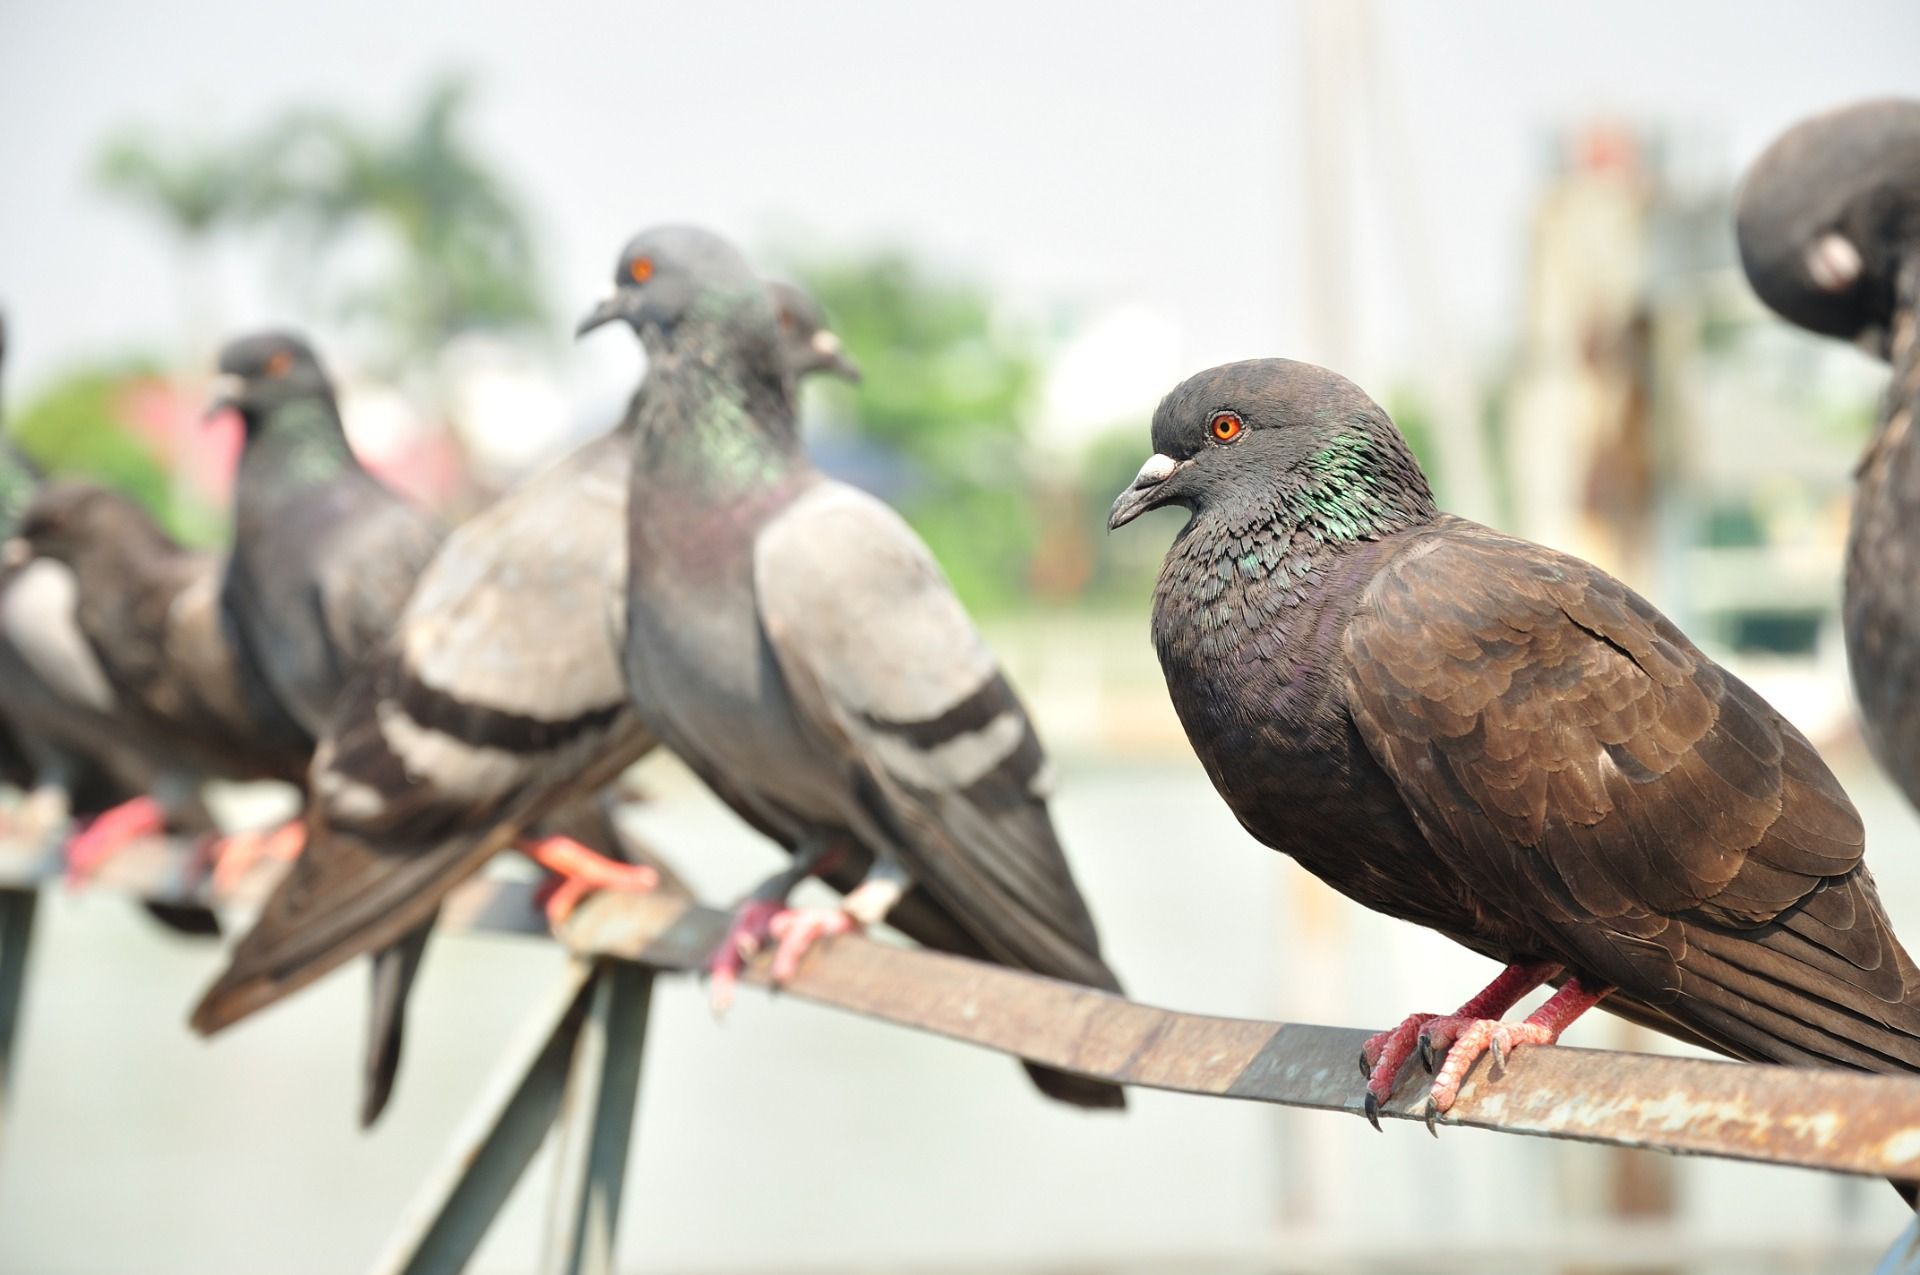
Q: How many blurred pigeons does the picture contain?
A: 6